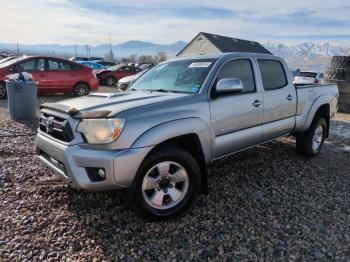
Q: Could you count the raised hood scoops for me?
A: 1